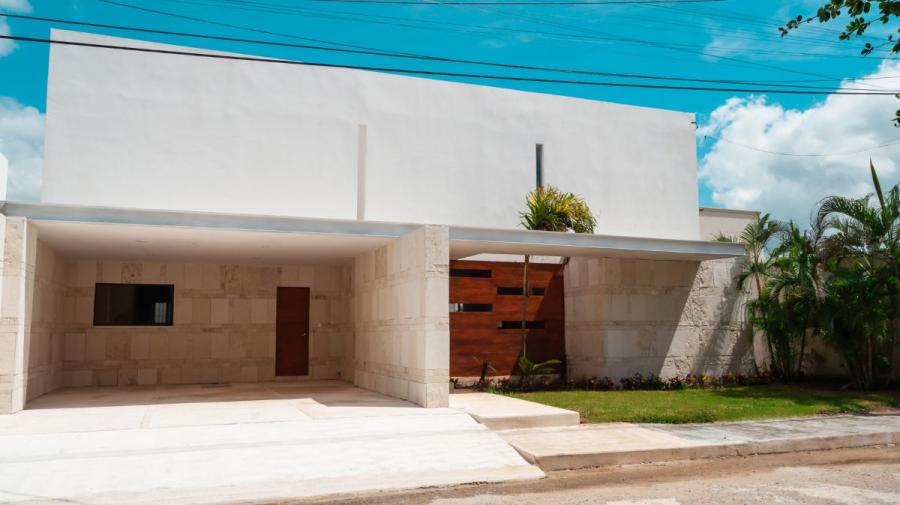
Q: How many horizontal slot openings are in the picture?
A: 4